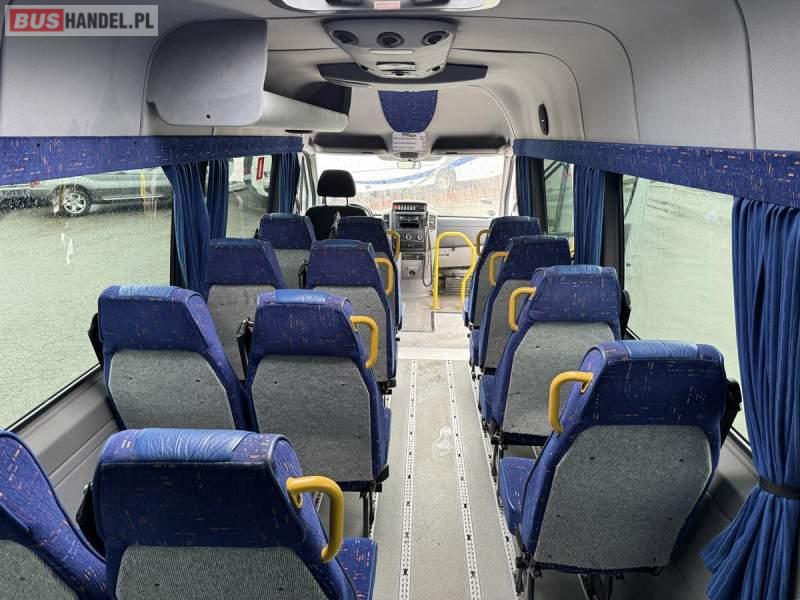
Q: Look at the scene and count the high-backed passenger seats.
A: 12